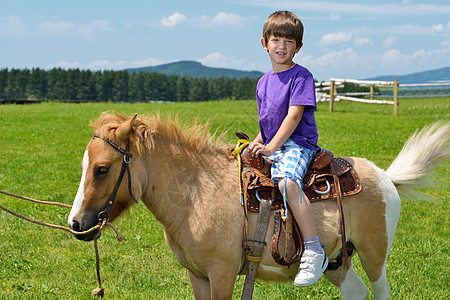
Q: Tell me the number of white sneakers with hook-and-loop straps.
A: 1